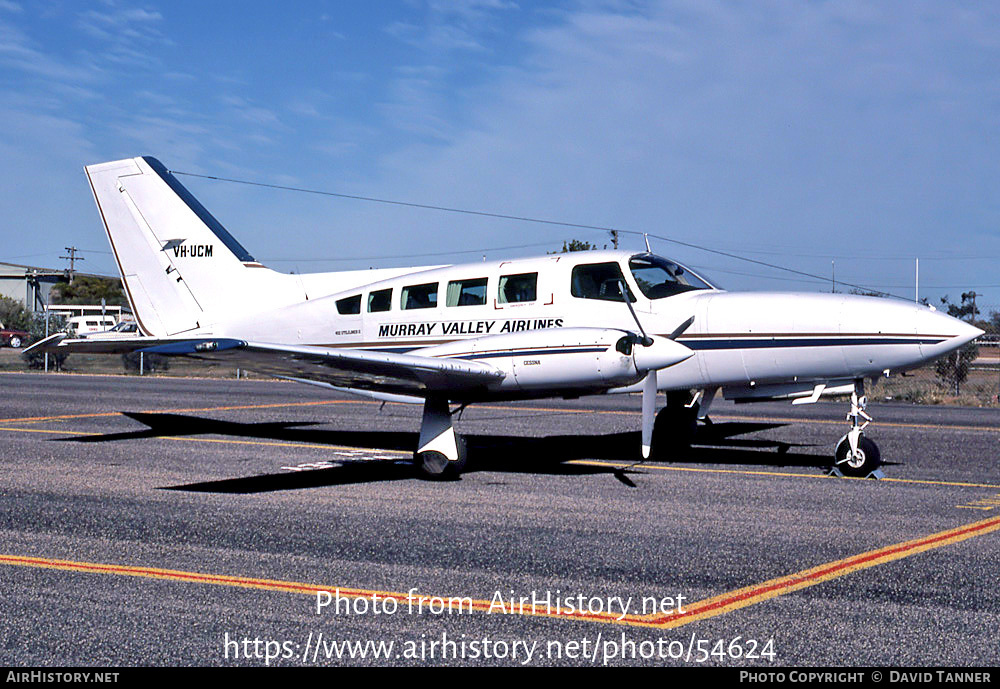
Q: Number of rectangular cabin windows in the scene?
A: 5